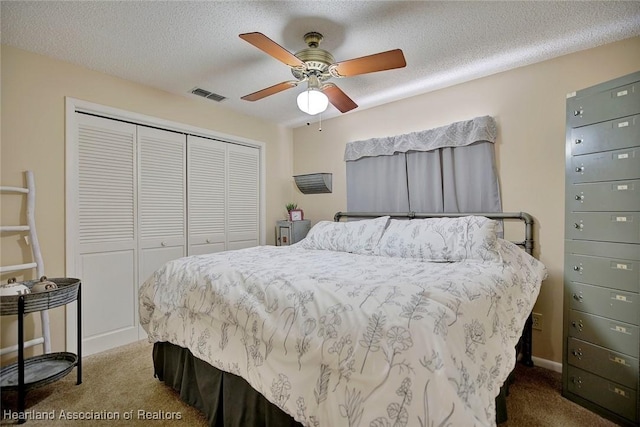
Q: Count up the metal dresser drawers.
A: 10